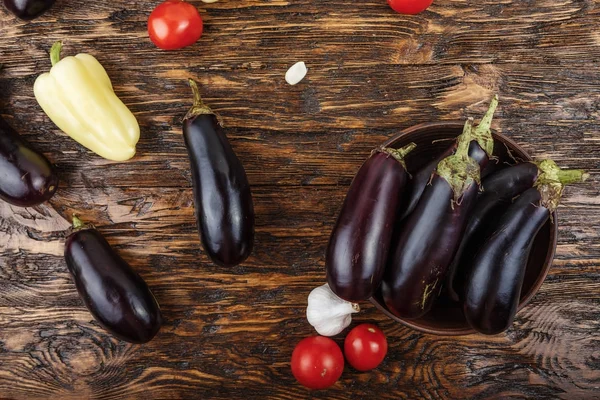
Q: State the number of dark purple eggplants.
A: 9